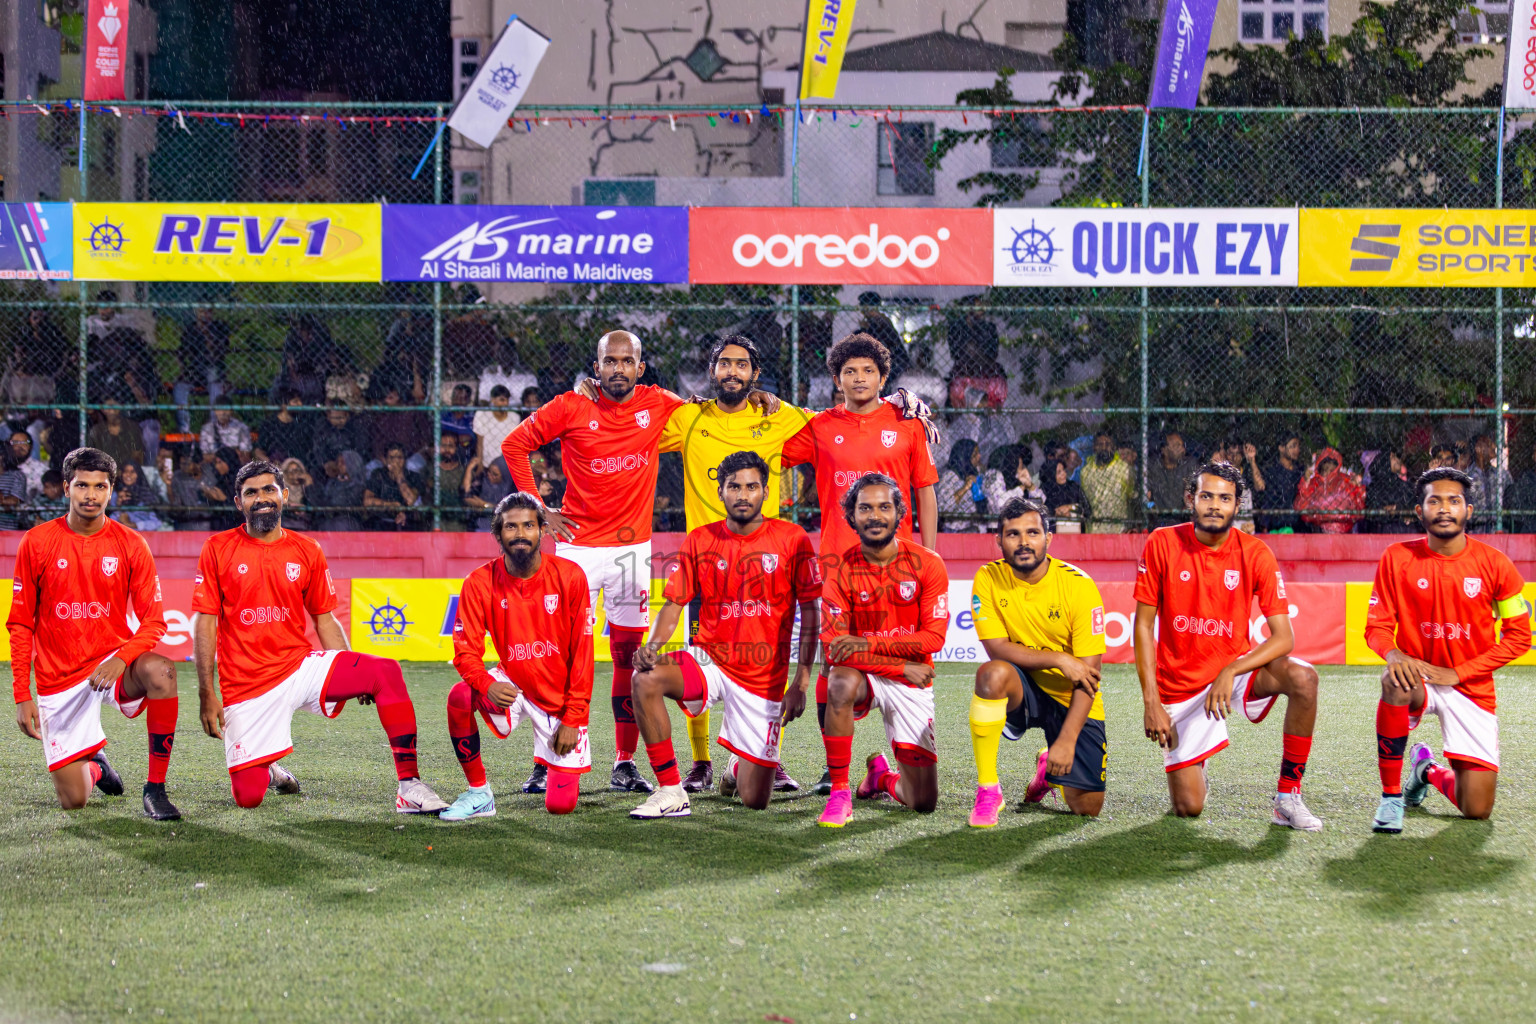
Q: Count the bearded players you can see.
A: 9